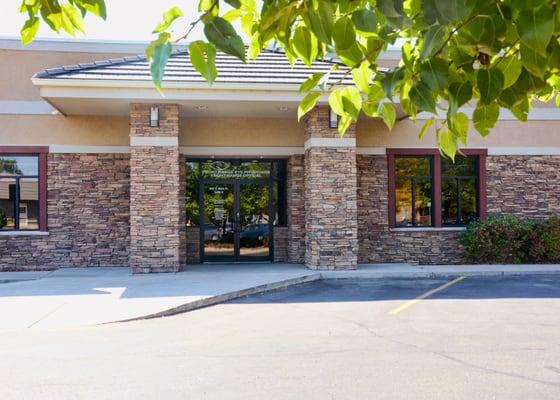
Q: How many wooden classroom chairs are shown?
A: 0